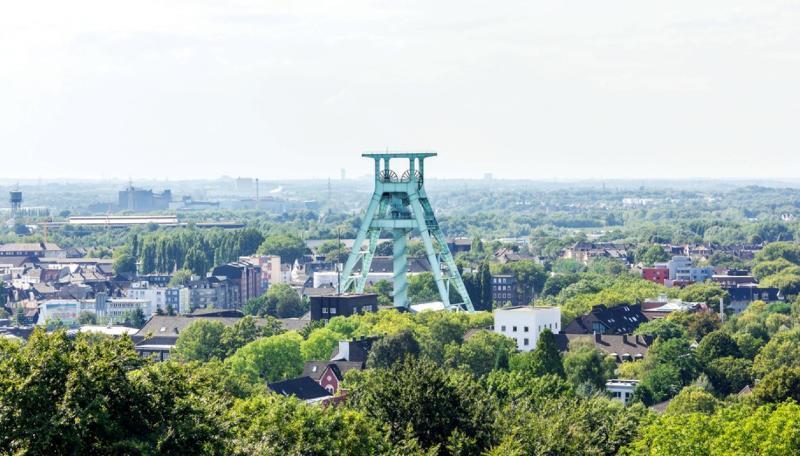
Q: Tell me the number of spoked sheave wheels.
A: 2